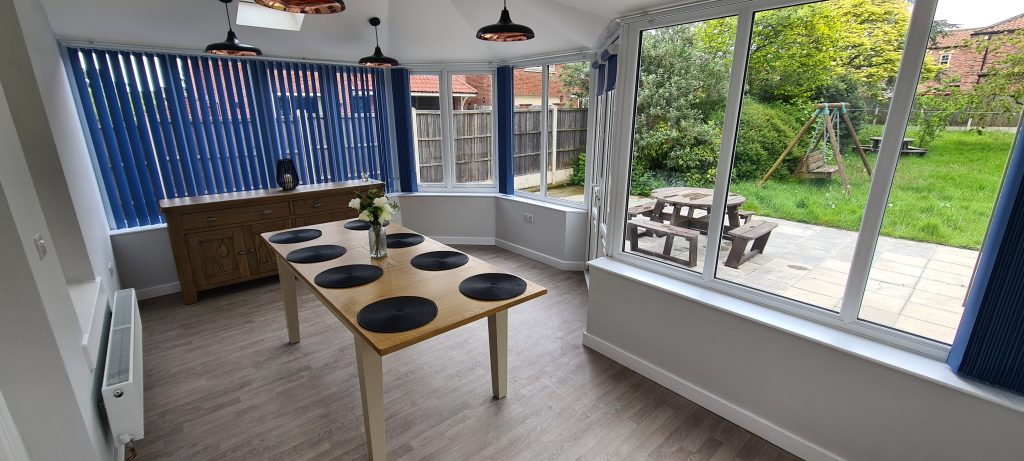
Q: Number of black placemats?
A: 8